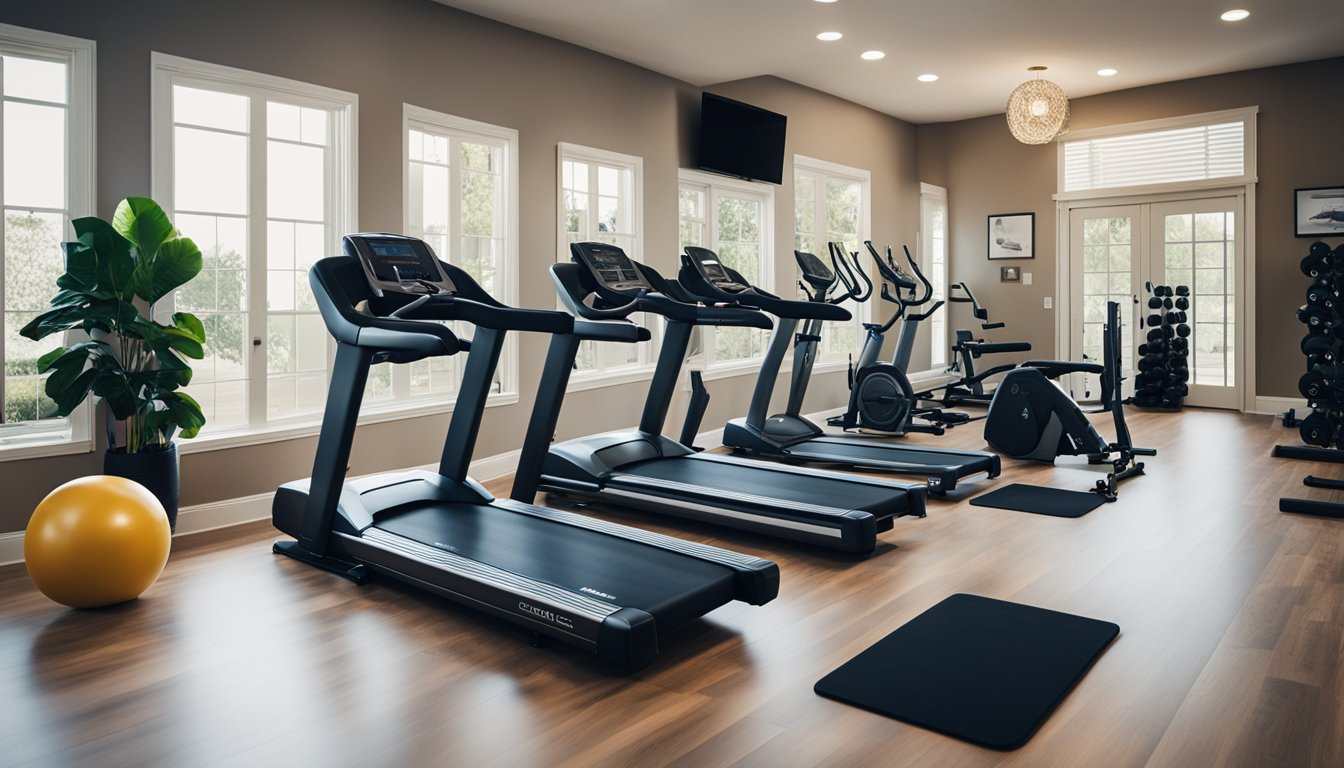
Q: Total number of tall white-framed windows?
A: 7